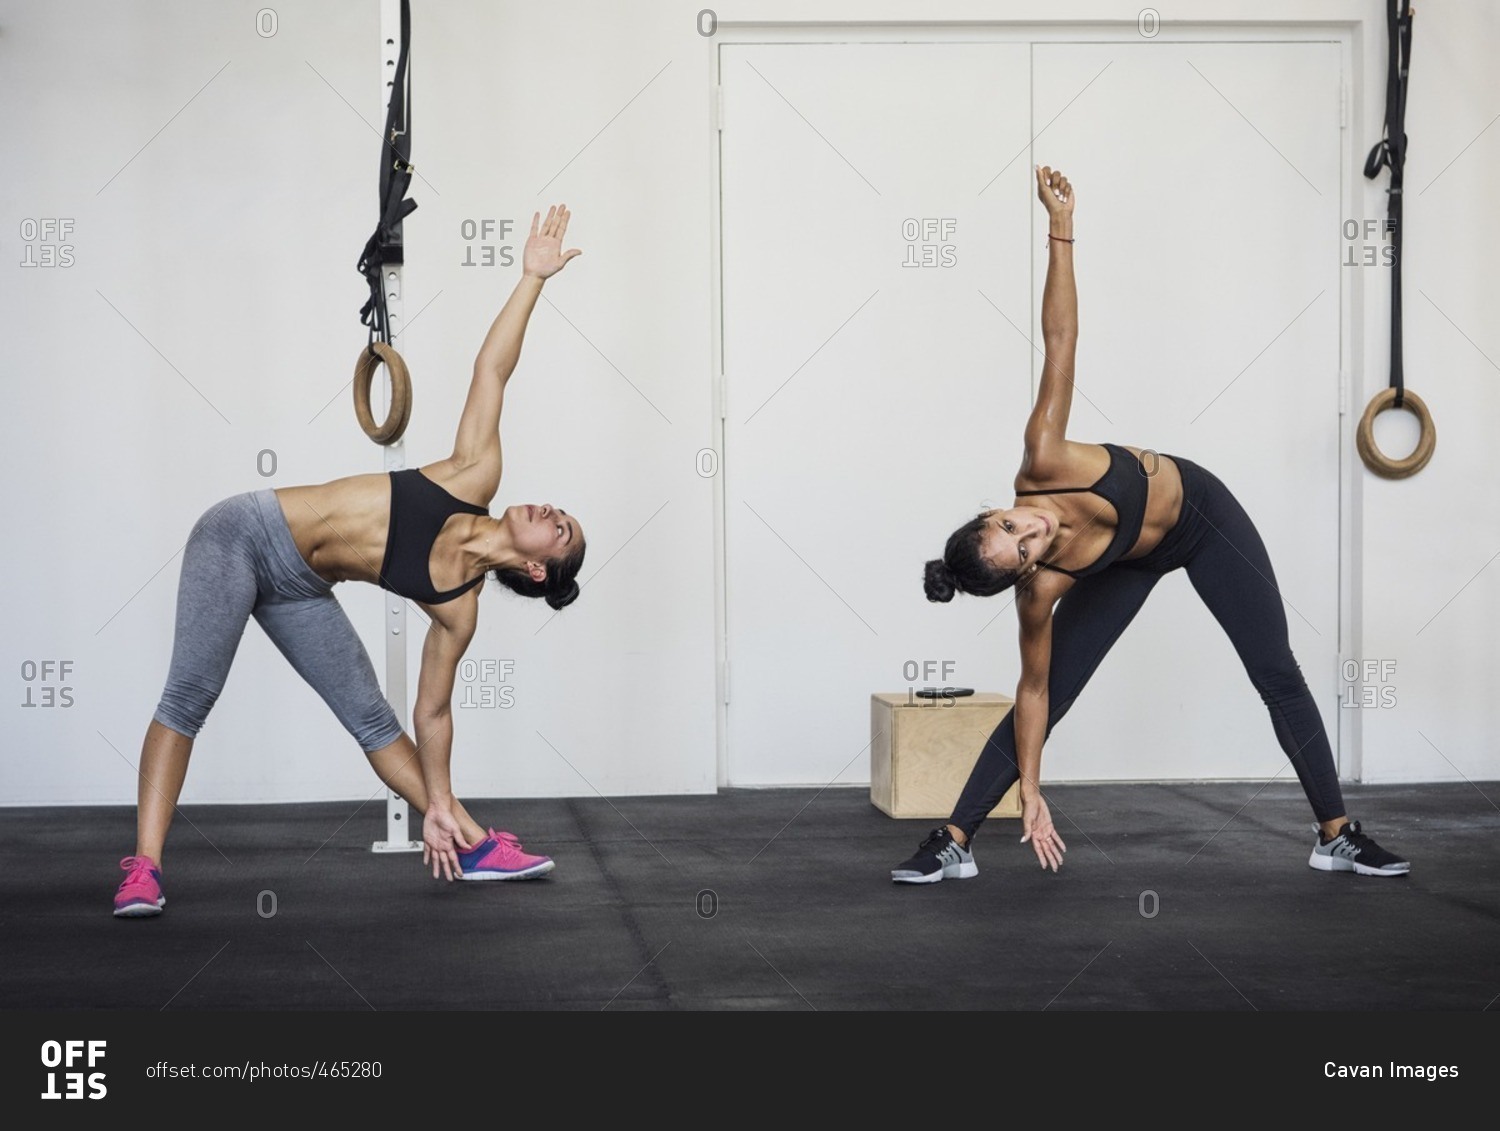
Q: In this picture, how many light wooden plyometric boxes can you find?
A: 1